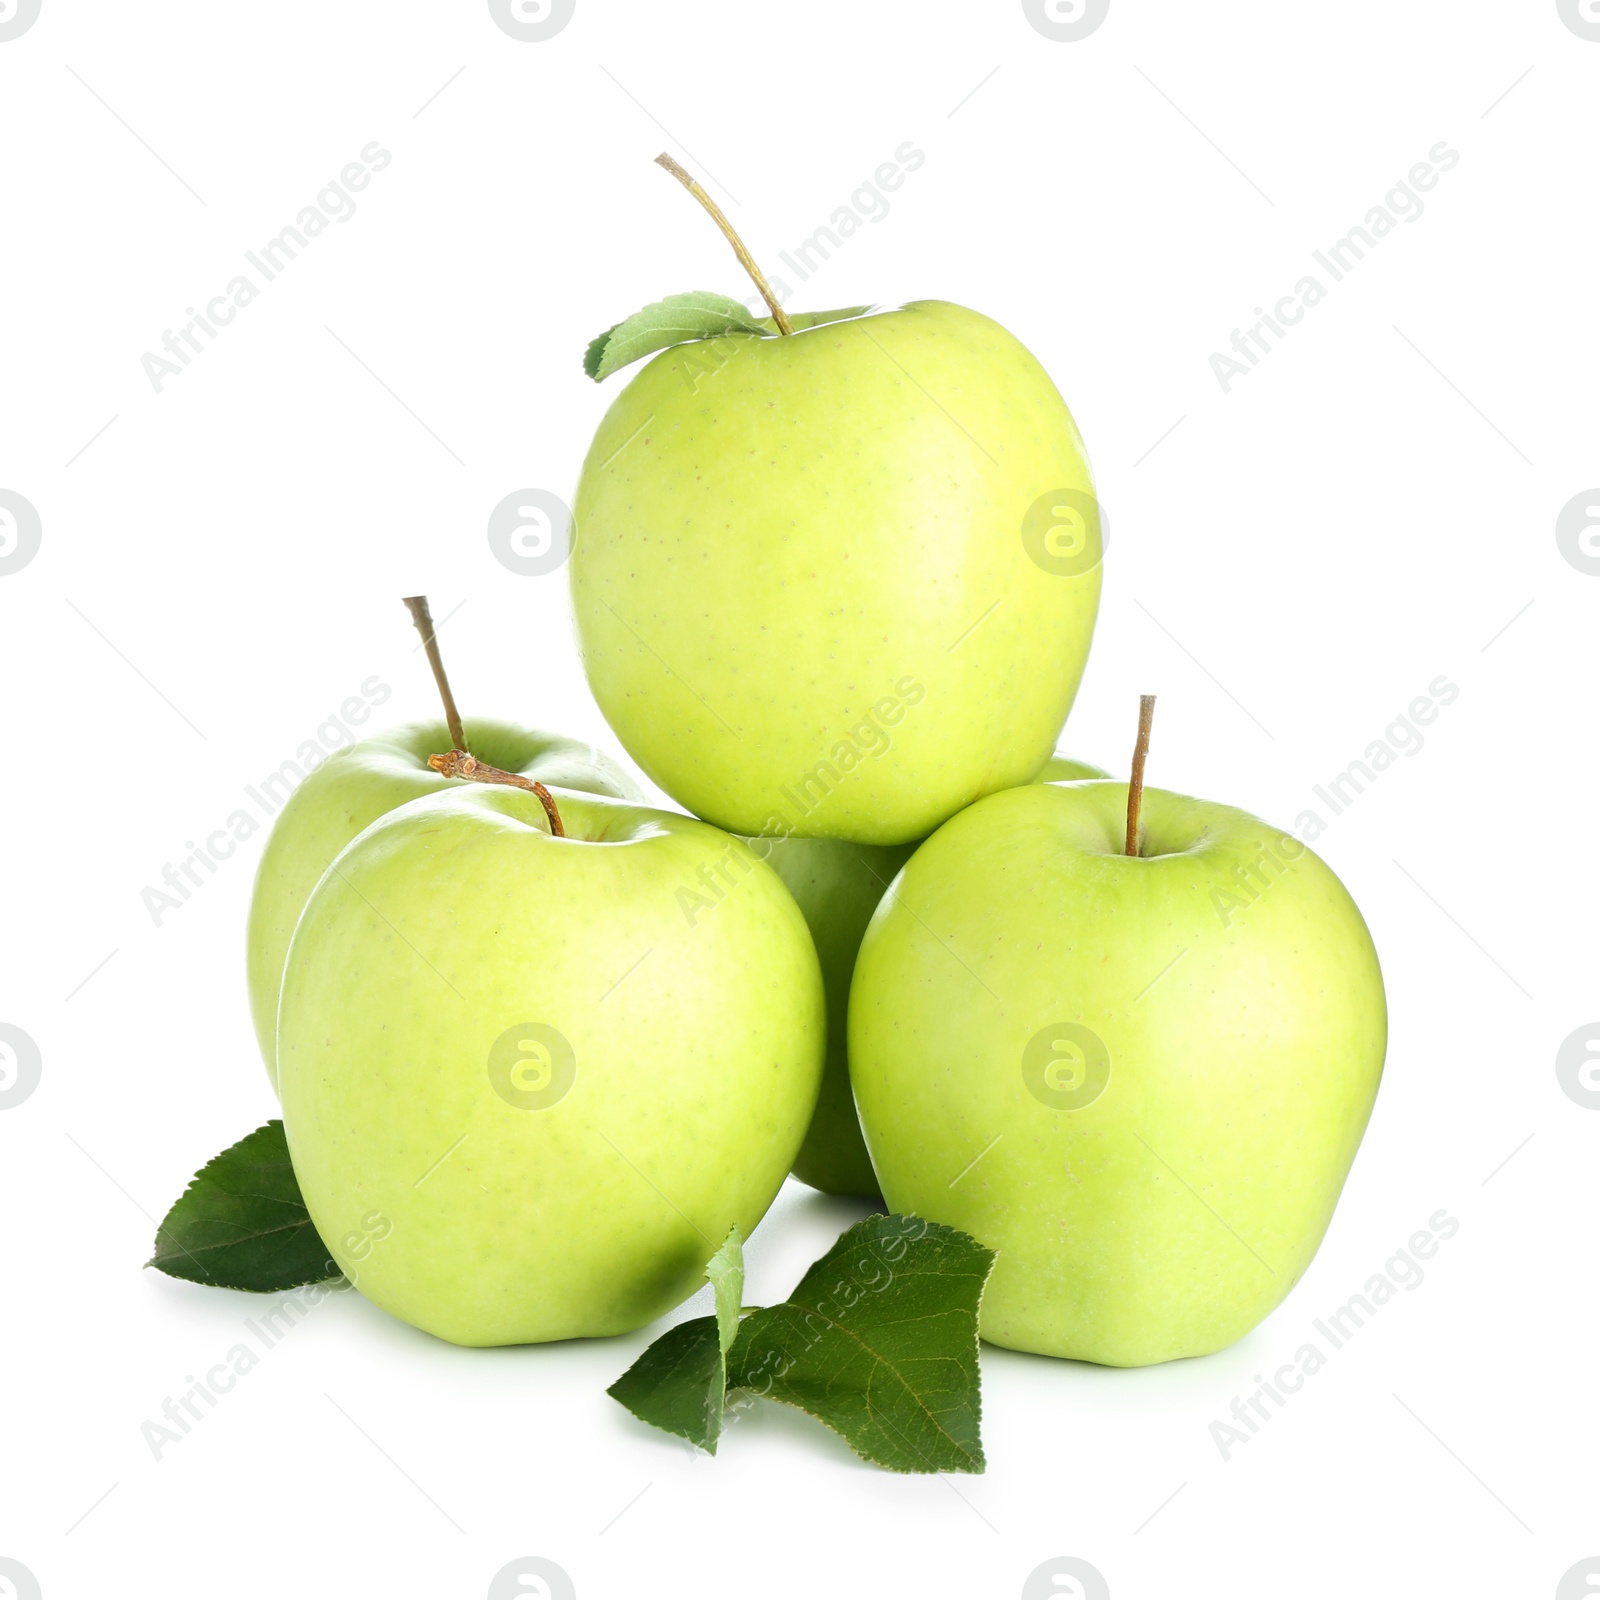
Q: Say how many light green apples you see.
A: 5